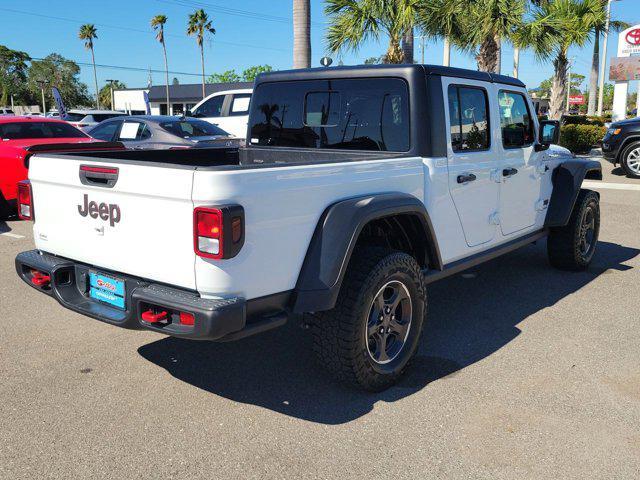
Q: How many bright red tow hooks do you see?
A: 2